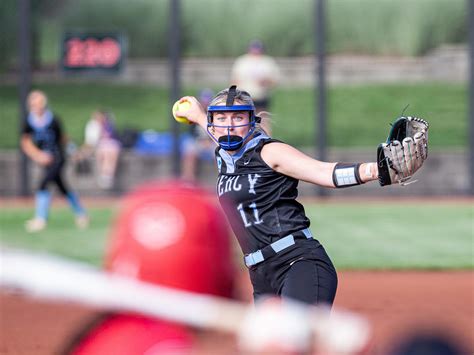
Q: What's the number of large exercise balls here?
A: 0